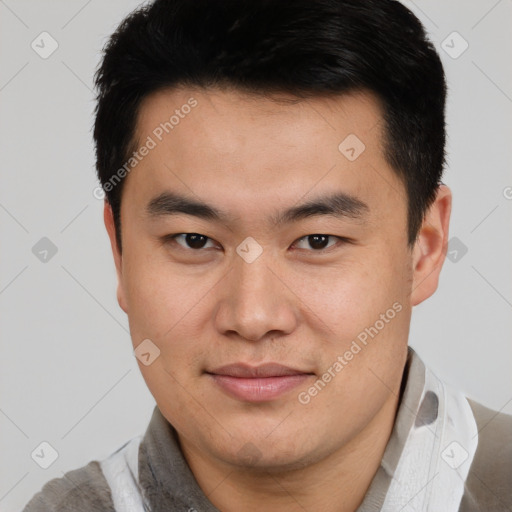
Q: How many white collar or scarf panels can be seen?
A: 2